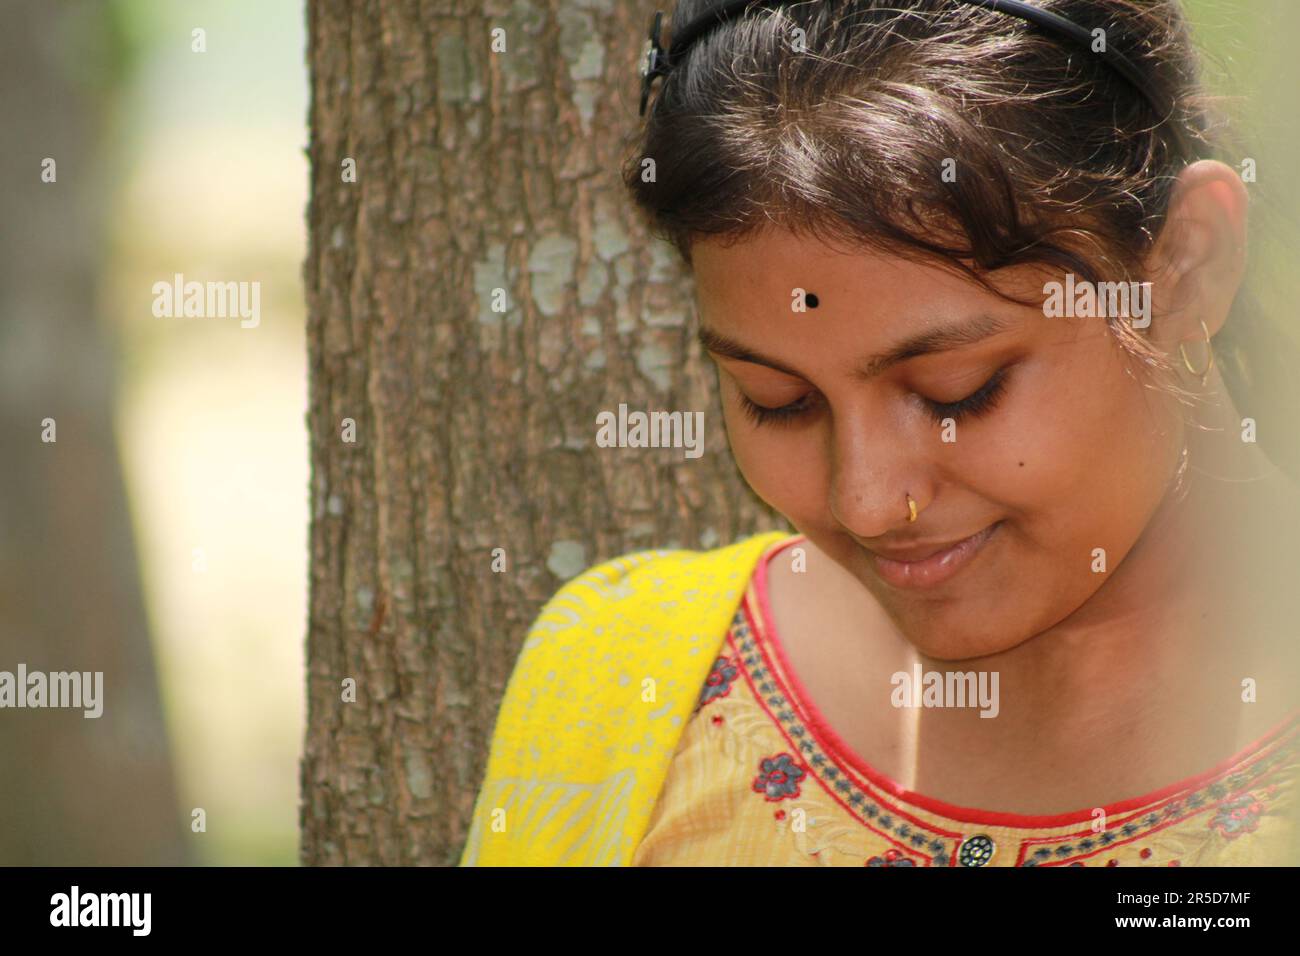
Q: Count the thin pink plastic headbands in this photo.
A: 0